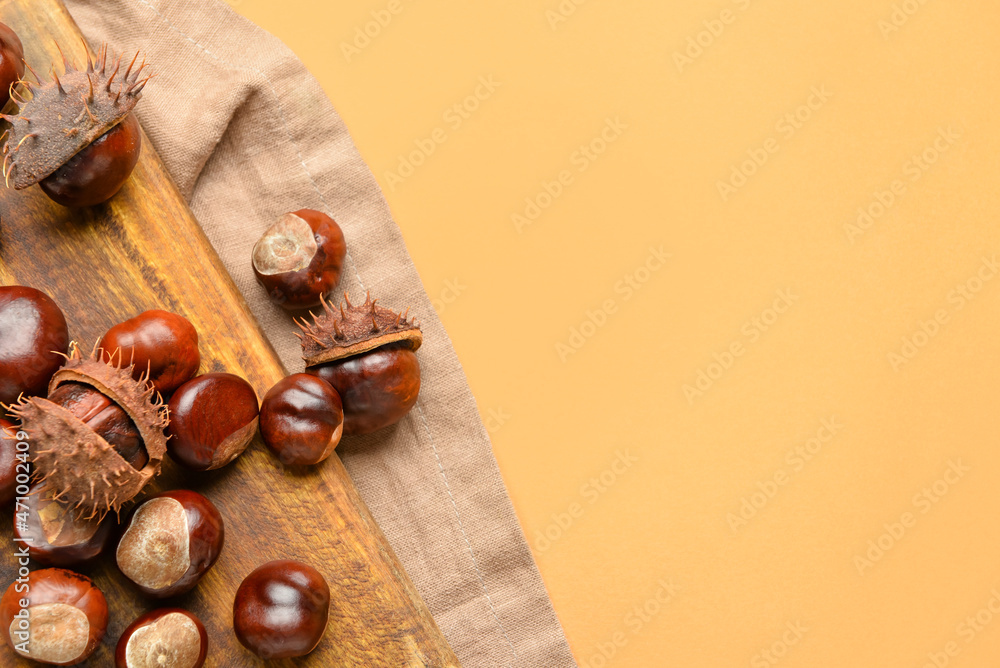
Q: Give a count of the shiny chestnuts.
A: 15